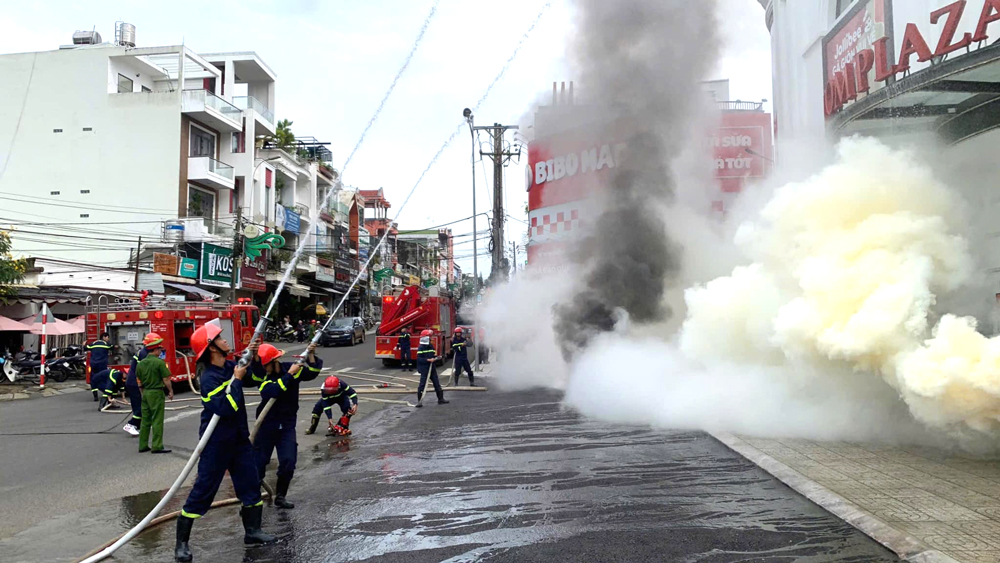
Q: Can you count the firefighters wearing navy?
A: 9